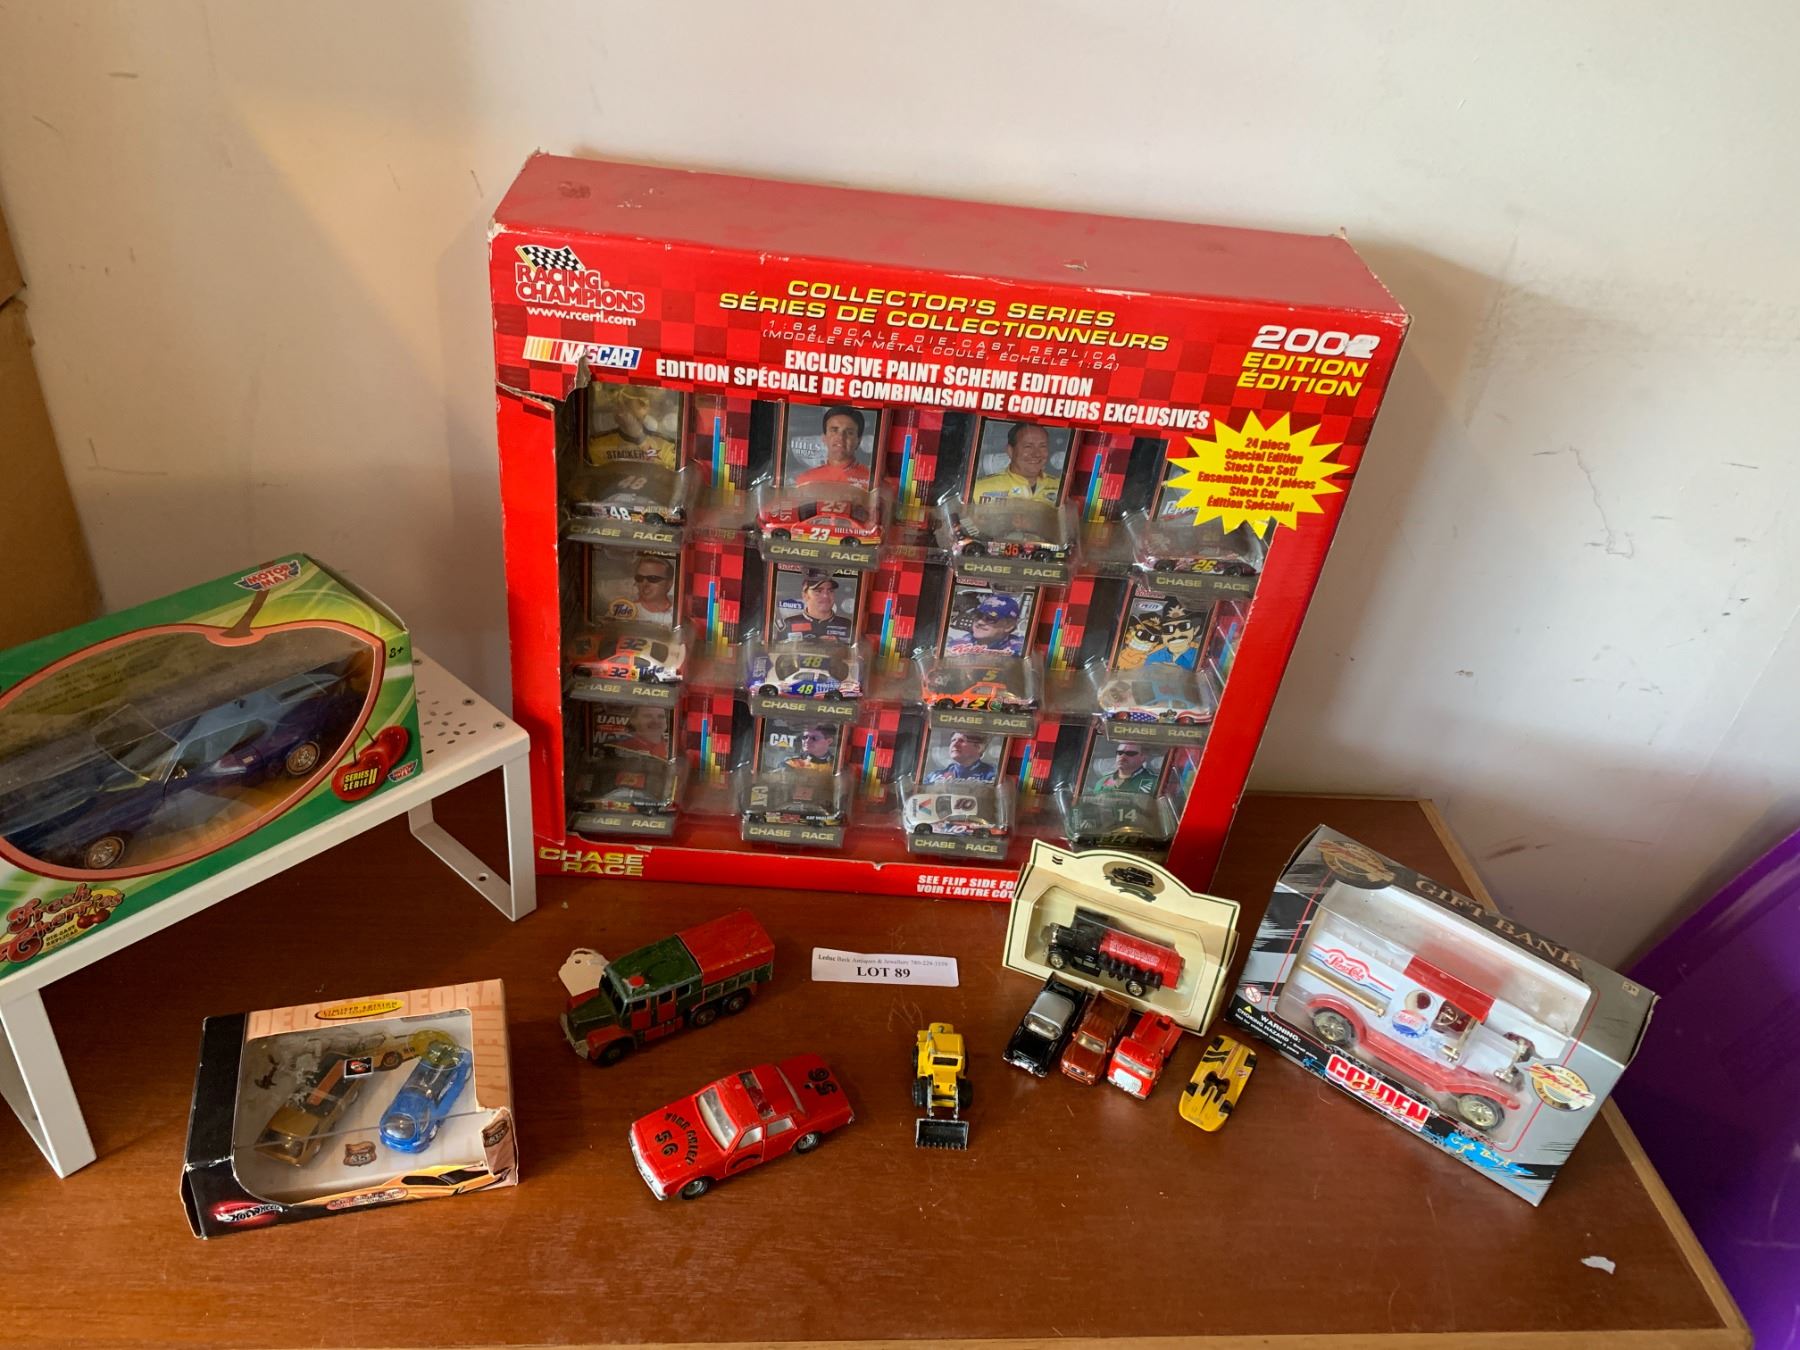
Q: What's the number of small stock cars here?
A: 12